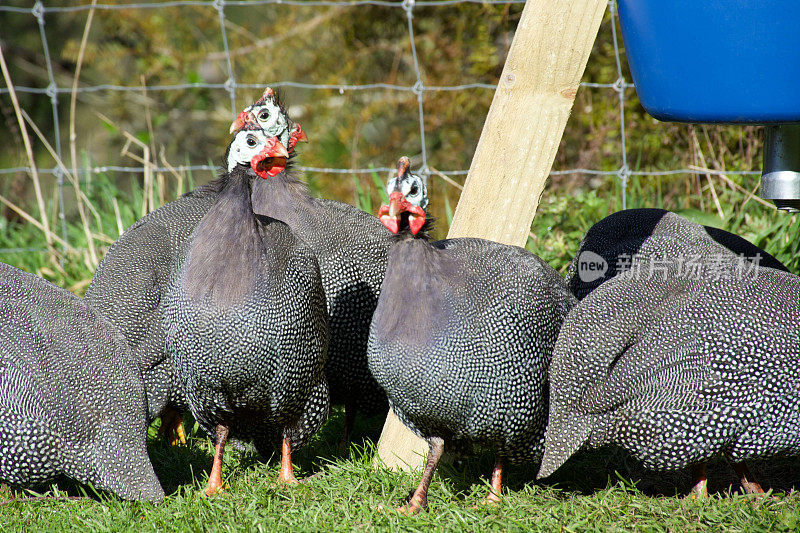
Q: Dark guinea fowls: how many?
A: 7